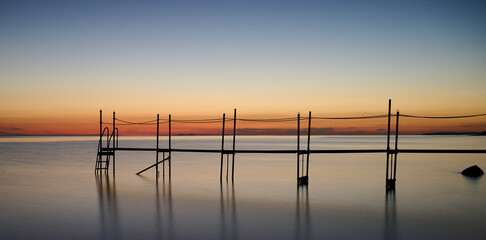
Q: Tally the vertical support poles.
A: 10